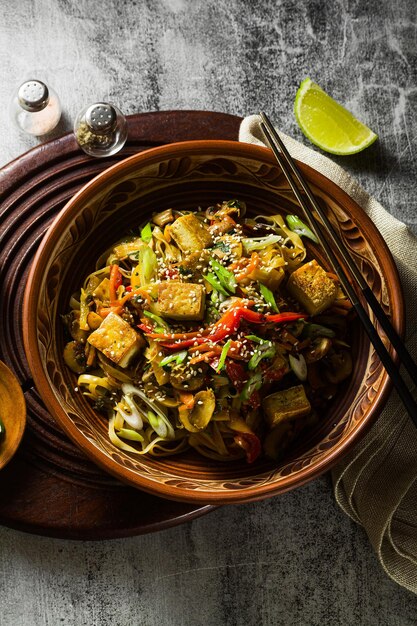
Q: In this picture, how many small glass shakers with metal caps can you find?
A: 2